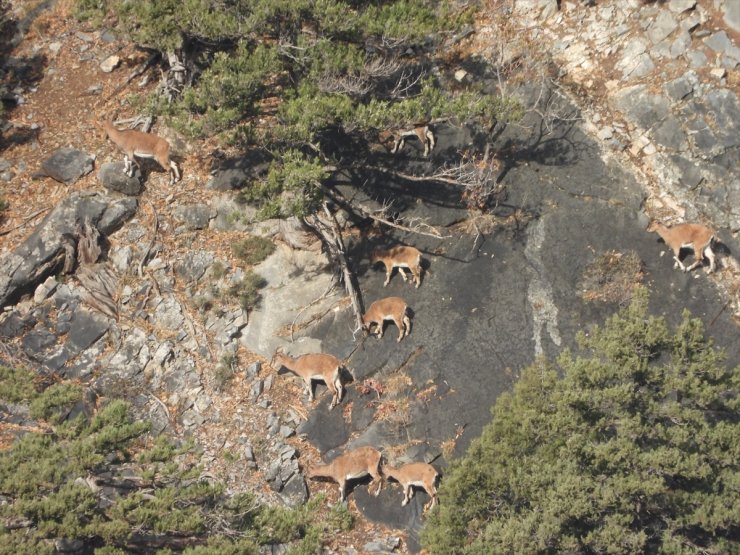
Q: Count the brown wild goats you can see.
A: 8